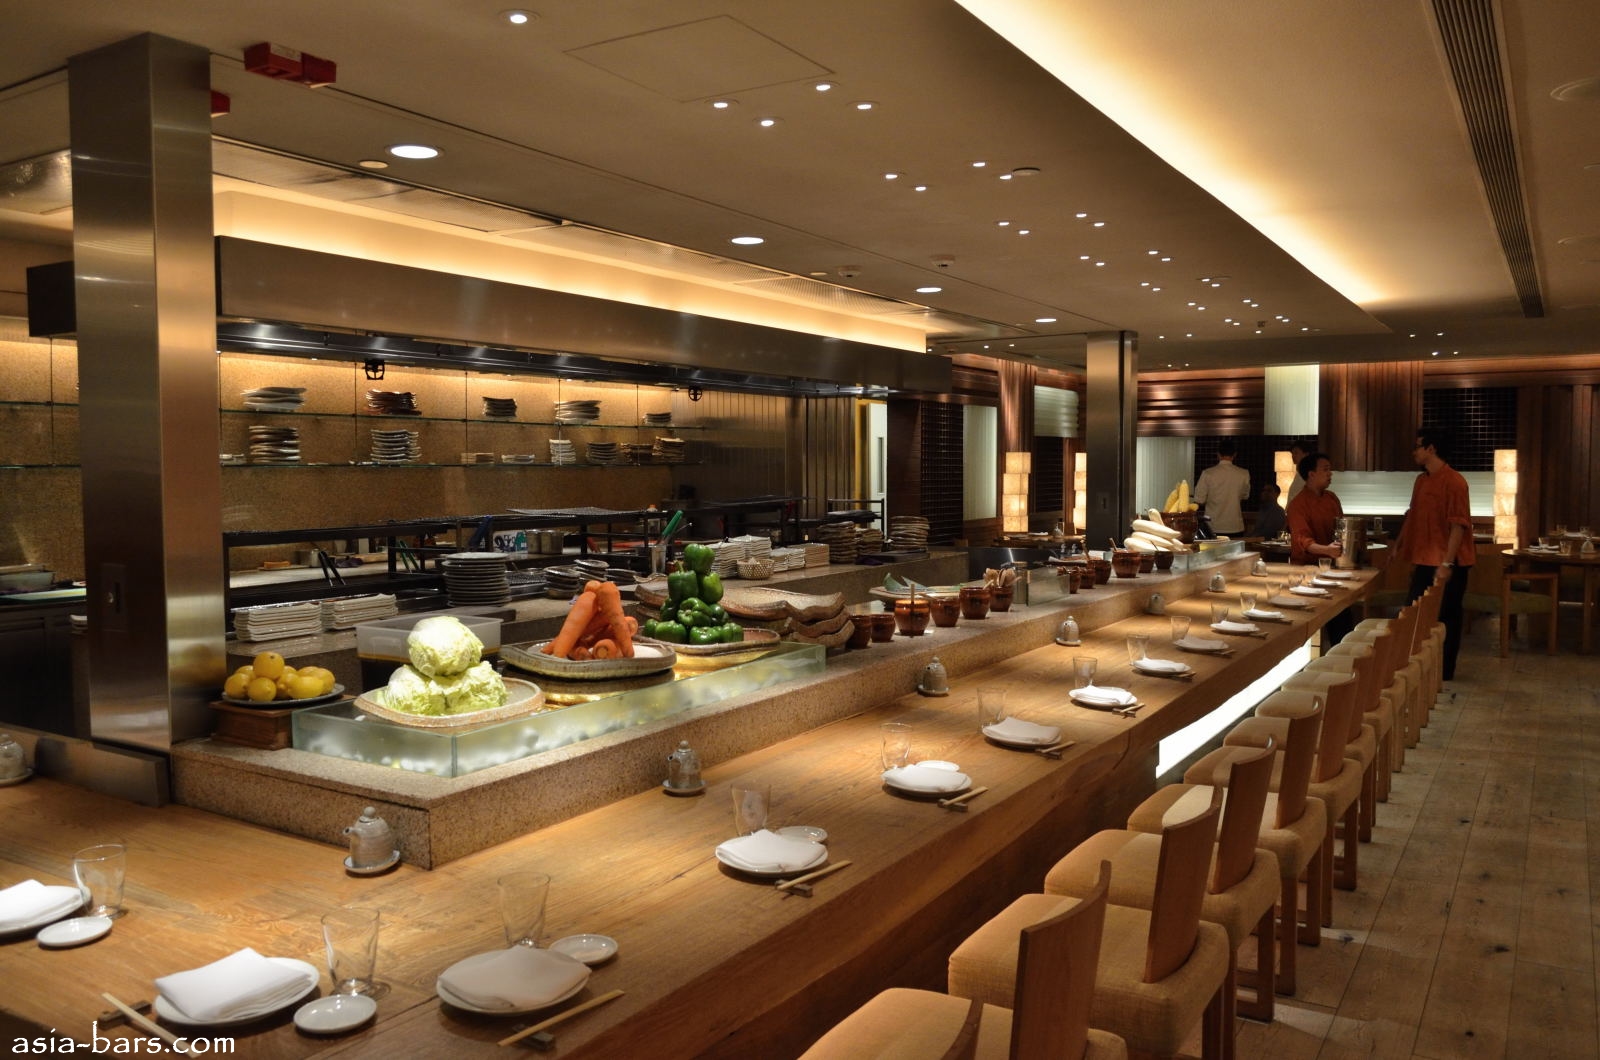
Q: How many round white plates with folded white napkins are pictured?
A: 15